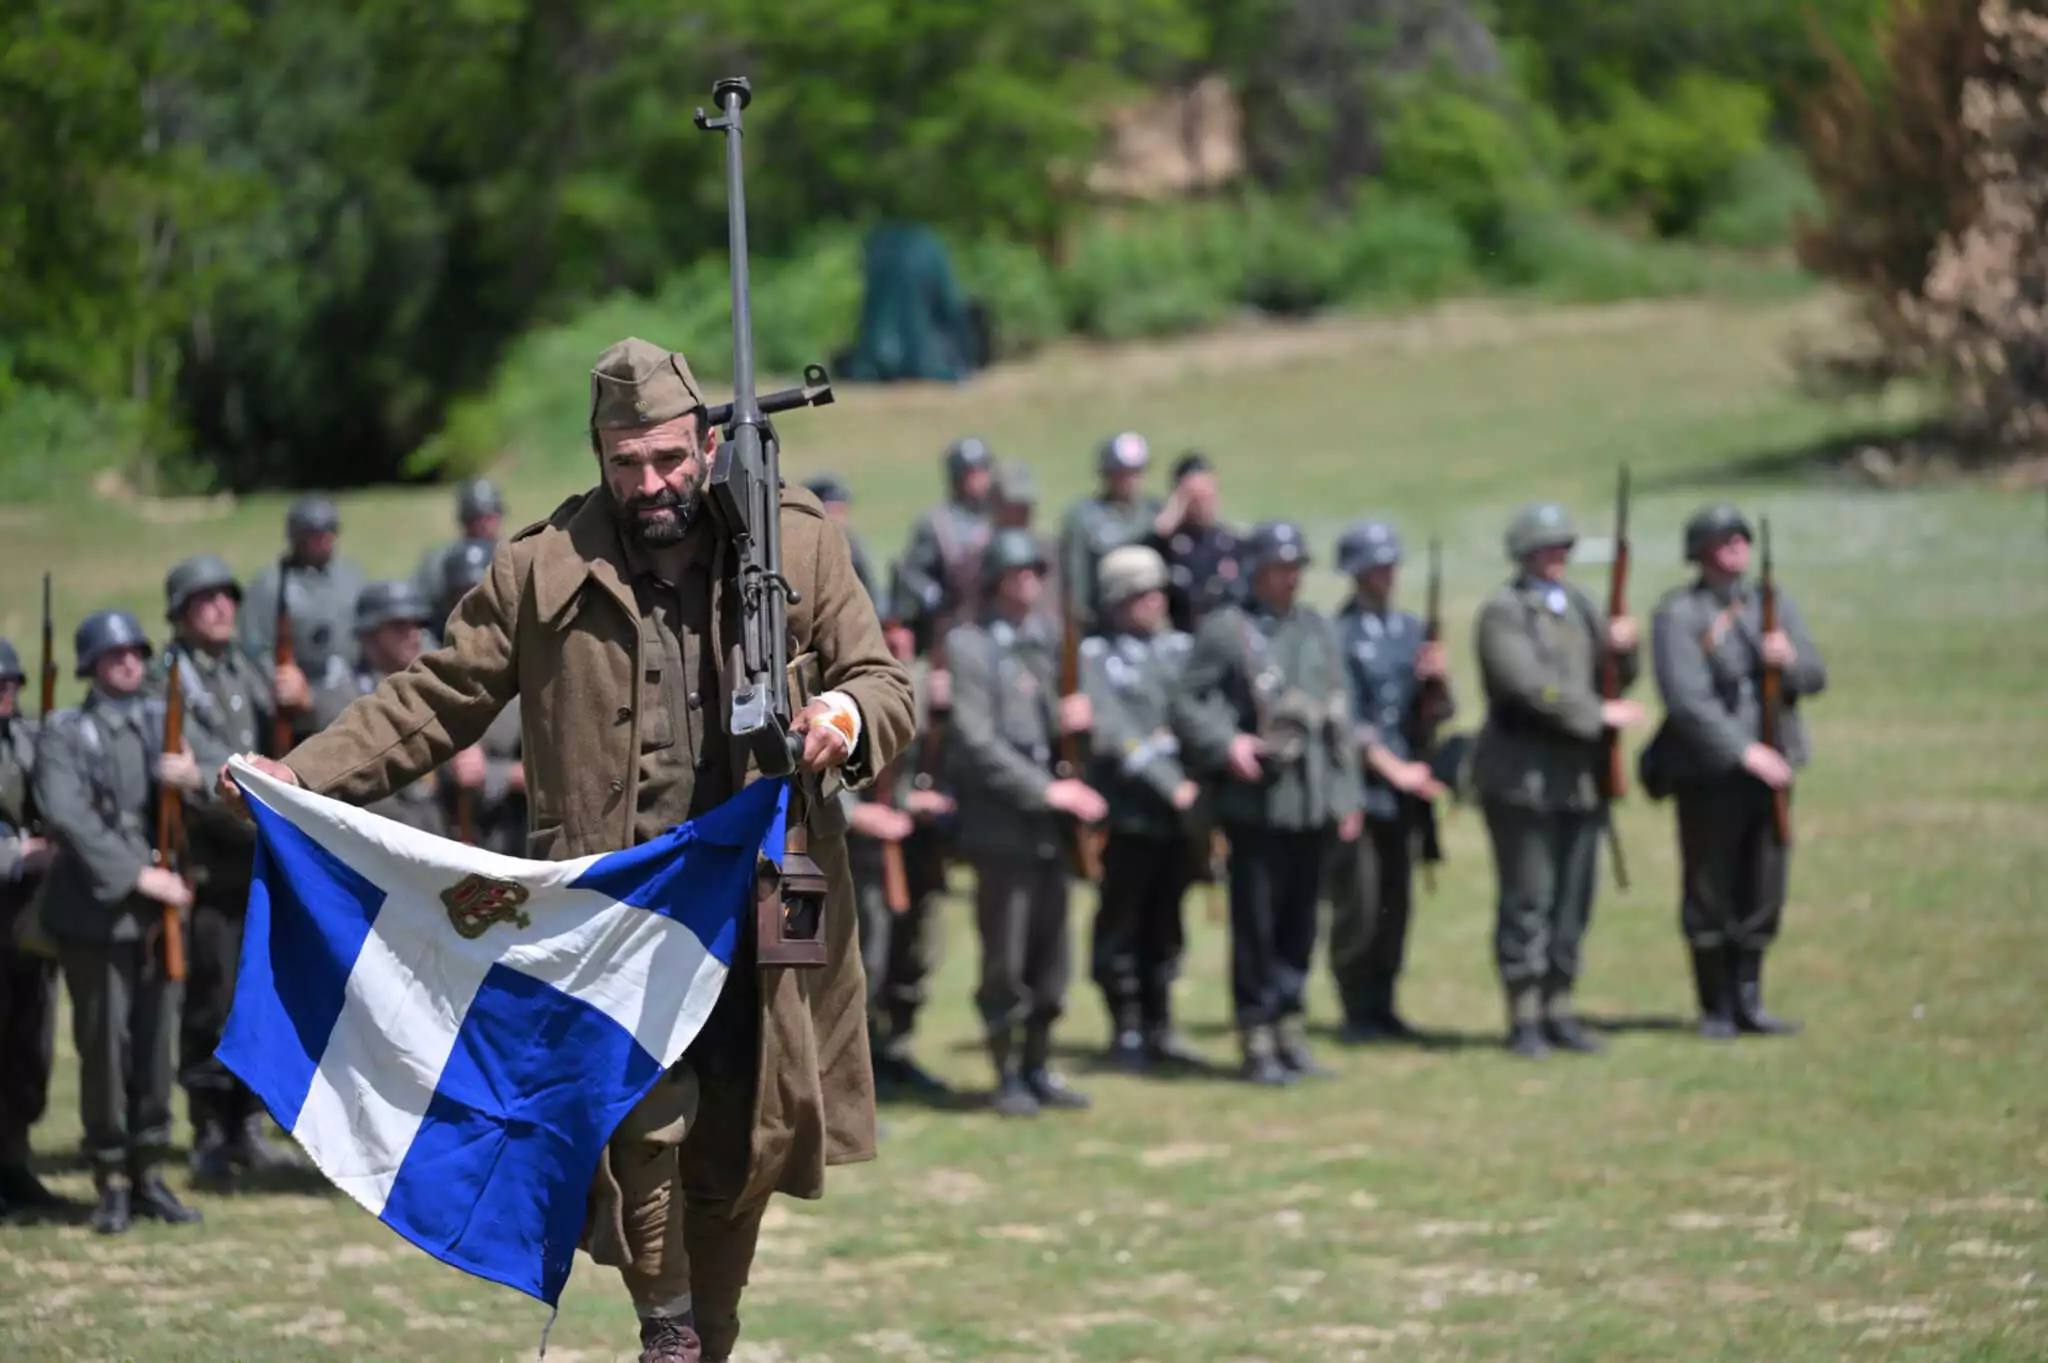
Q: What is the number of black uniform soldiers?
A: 1